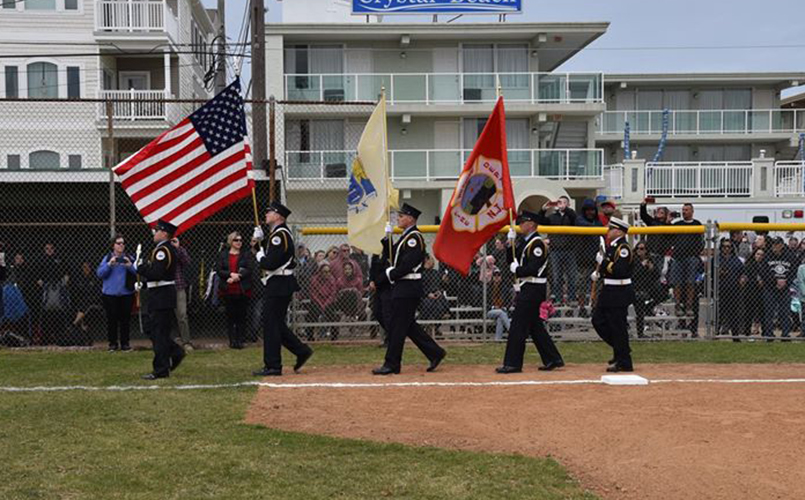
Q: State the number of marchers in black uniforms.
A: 5